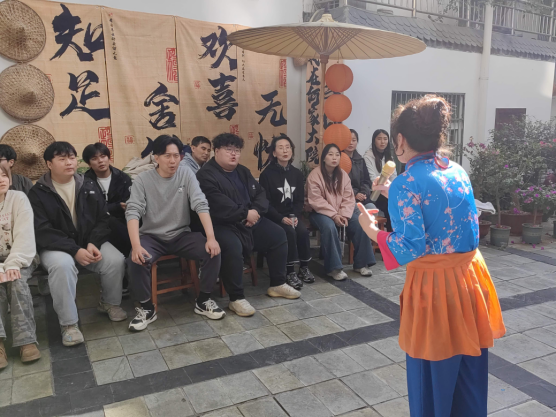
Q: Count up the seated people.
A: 11